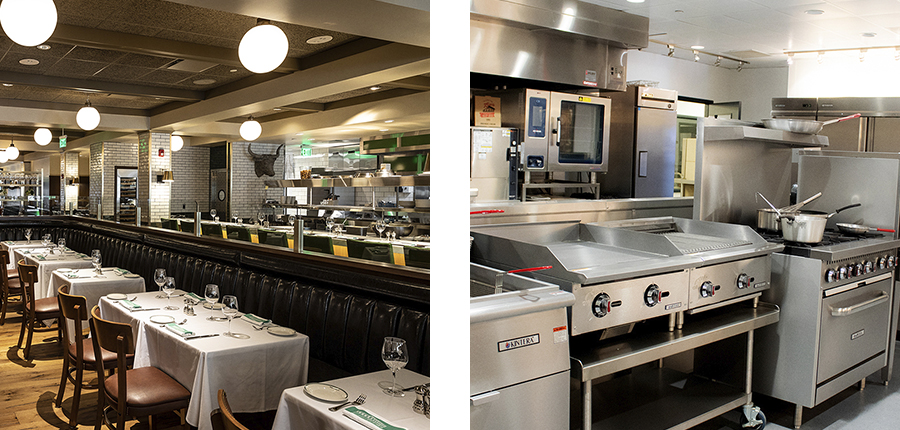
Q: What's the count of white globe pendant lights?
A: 8